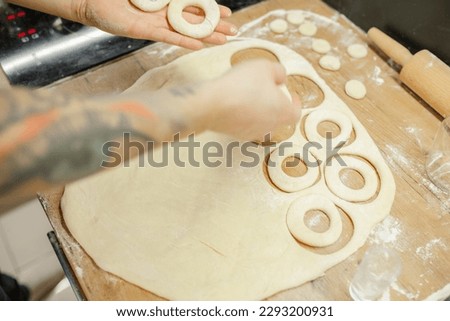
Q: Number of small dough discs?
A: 7